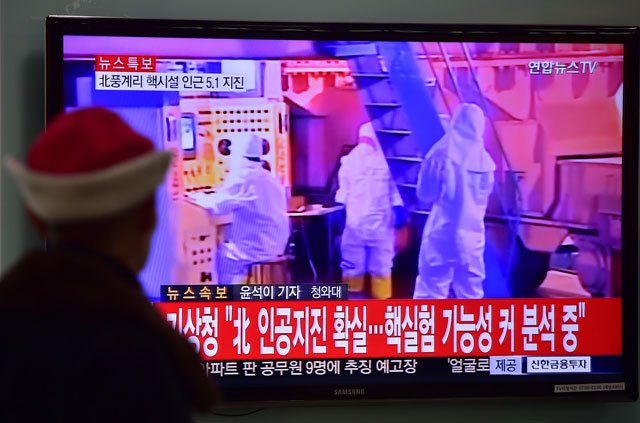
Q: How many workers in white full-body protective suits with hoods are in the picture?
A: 3